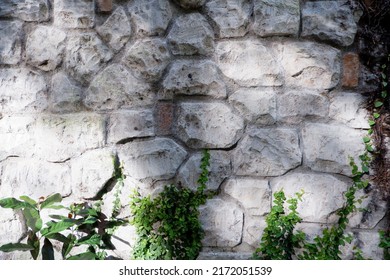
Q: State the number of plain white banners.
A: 0